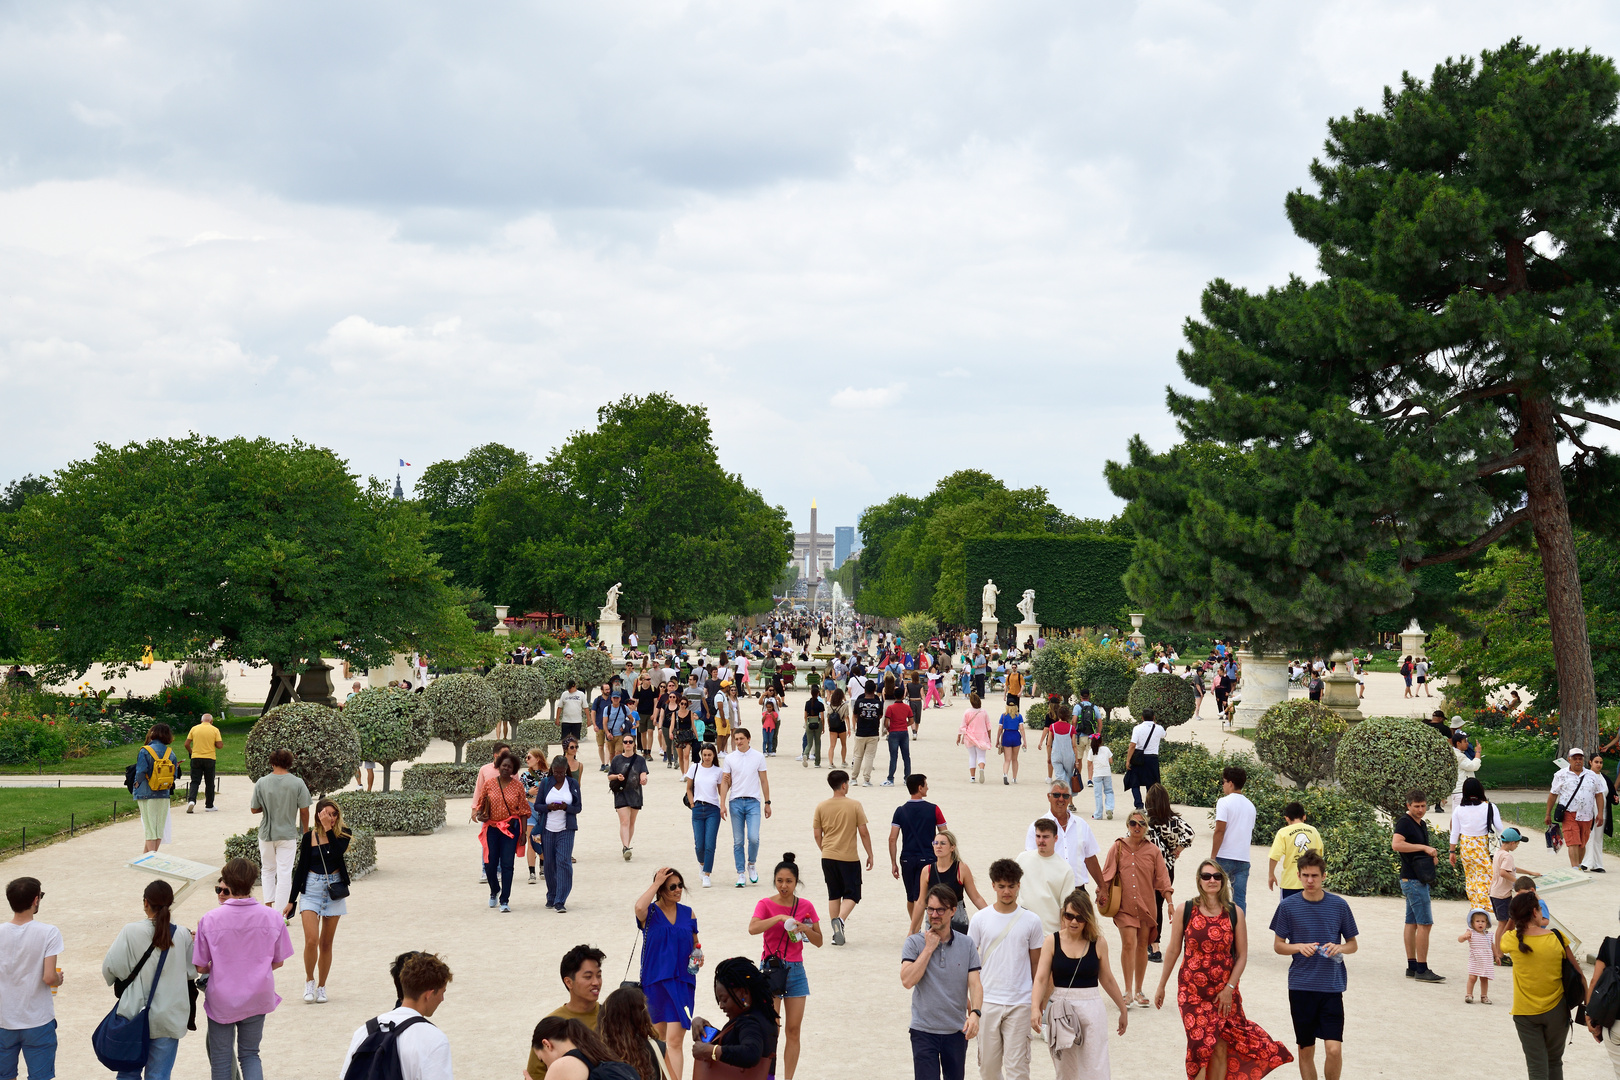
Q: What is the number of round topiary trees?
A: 11